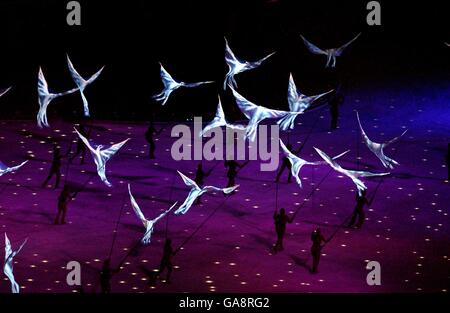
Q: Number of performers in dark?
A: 13